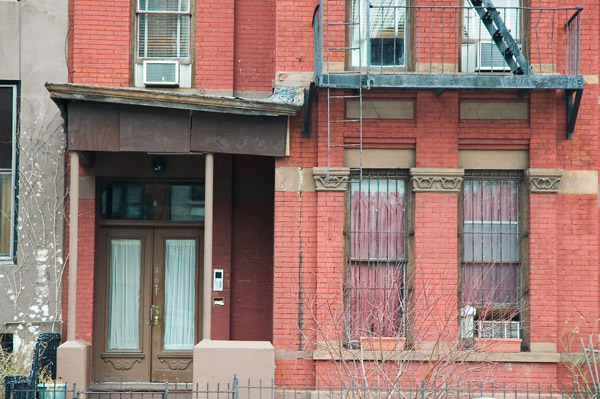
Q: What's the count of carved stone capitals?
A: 3